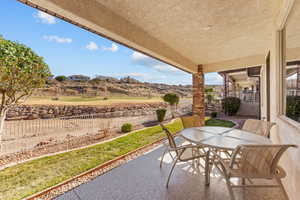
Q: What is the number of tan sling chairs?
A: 4